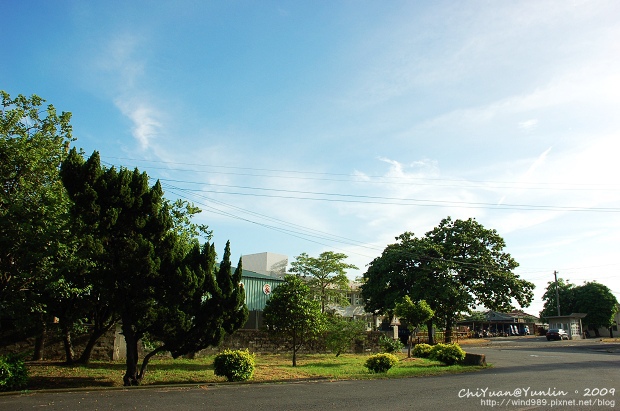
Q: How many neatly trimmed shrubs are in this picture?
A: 4